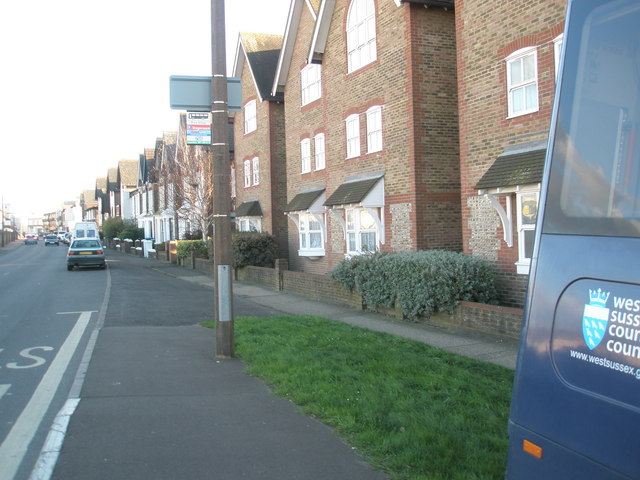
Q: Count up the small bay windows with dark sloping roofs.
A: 4